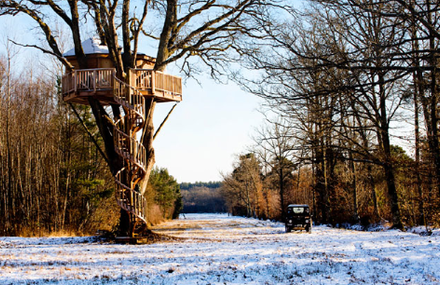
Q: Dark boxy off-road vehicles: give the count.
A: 1